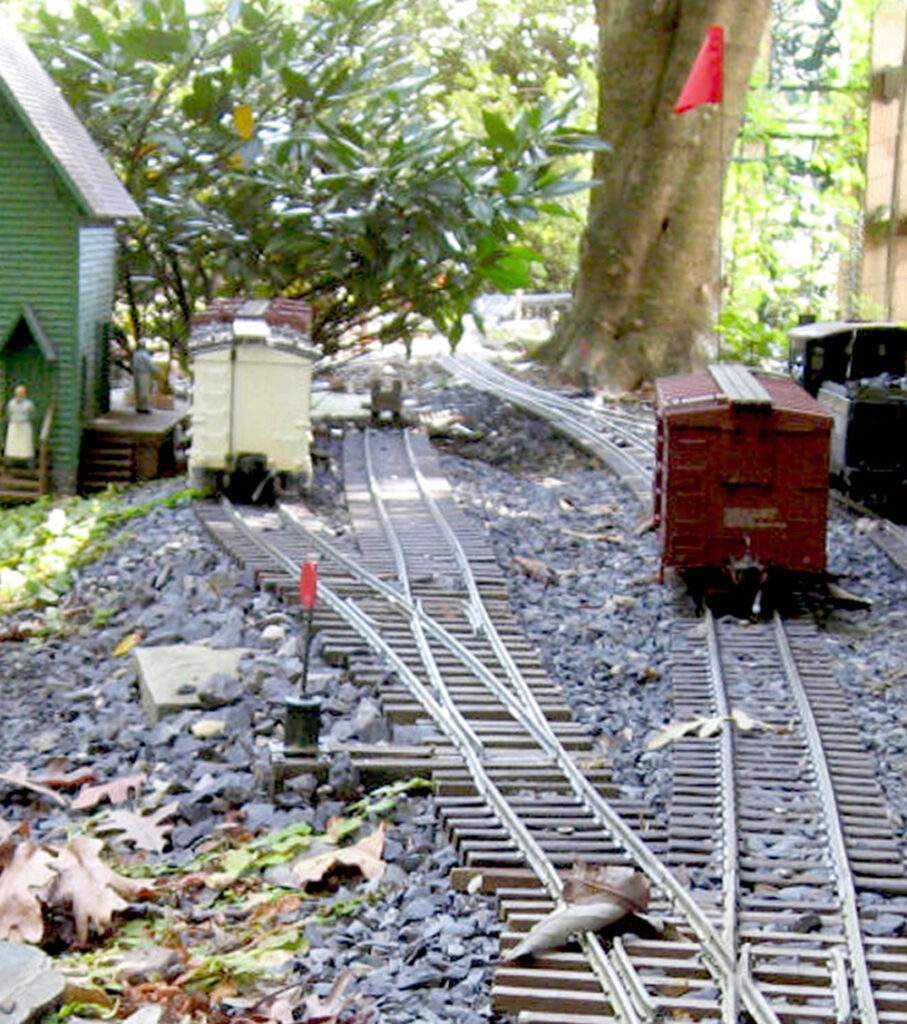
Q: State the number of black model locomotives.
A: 1